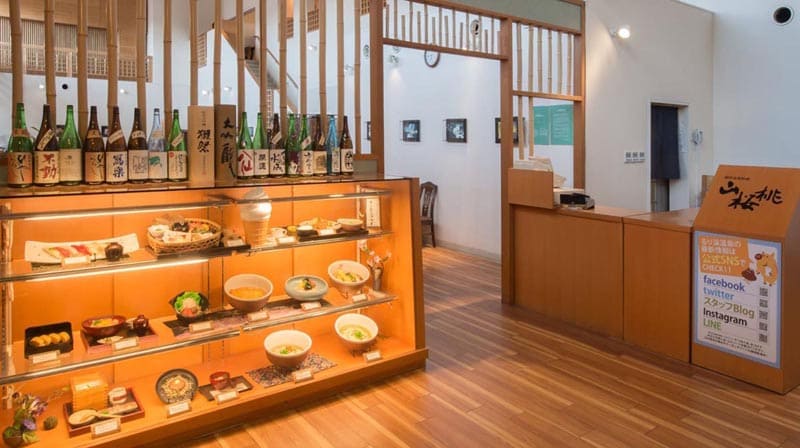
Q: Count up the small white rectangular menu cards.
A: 15